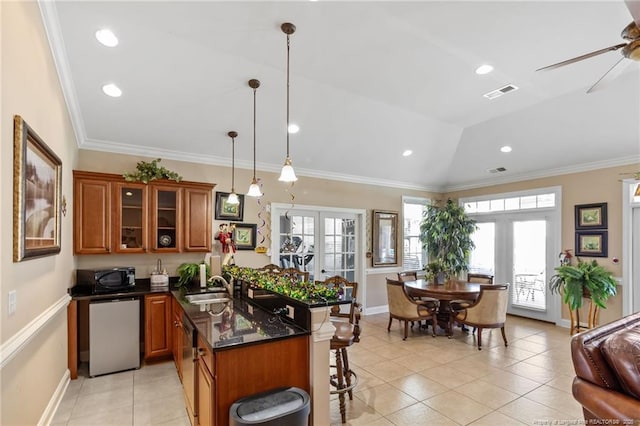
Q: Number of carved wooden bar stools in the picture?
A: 3